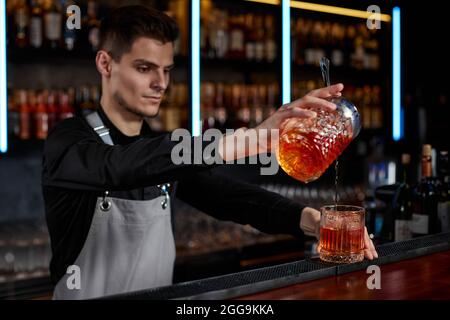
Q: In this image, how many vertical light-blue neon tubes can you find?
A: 4